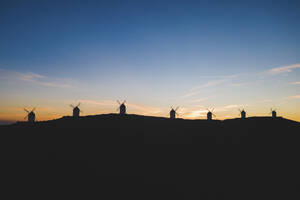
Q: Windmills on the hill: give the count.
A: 7